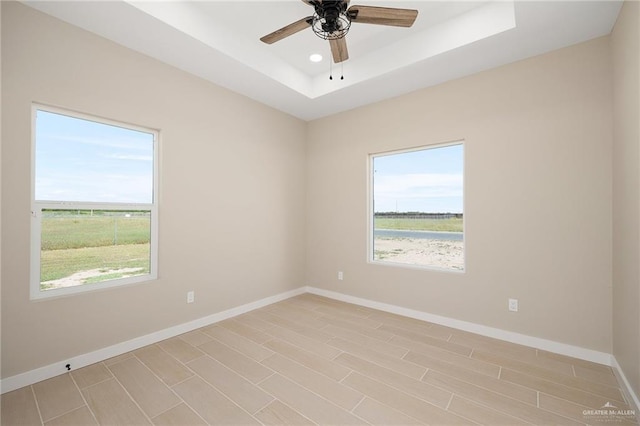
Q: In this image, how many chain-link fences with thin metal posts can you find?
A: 1